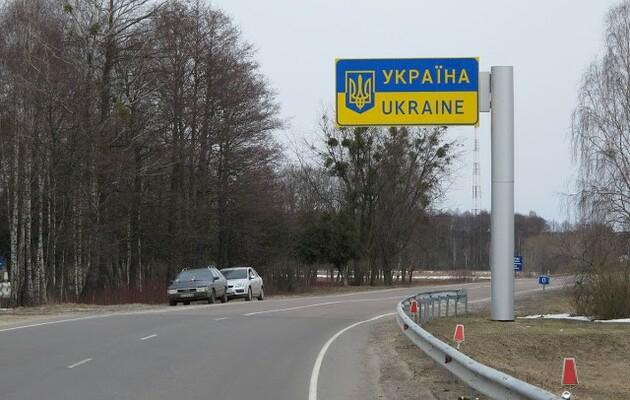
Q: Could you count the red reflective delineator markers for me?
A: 3